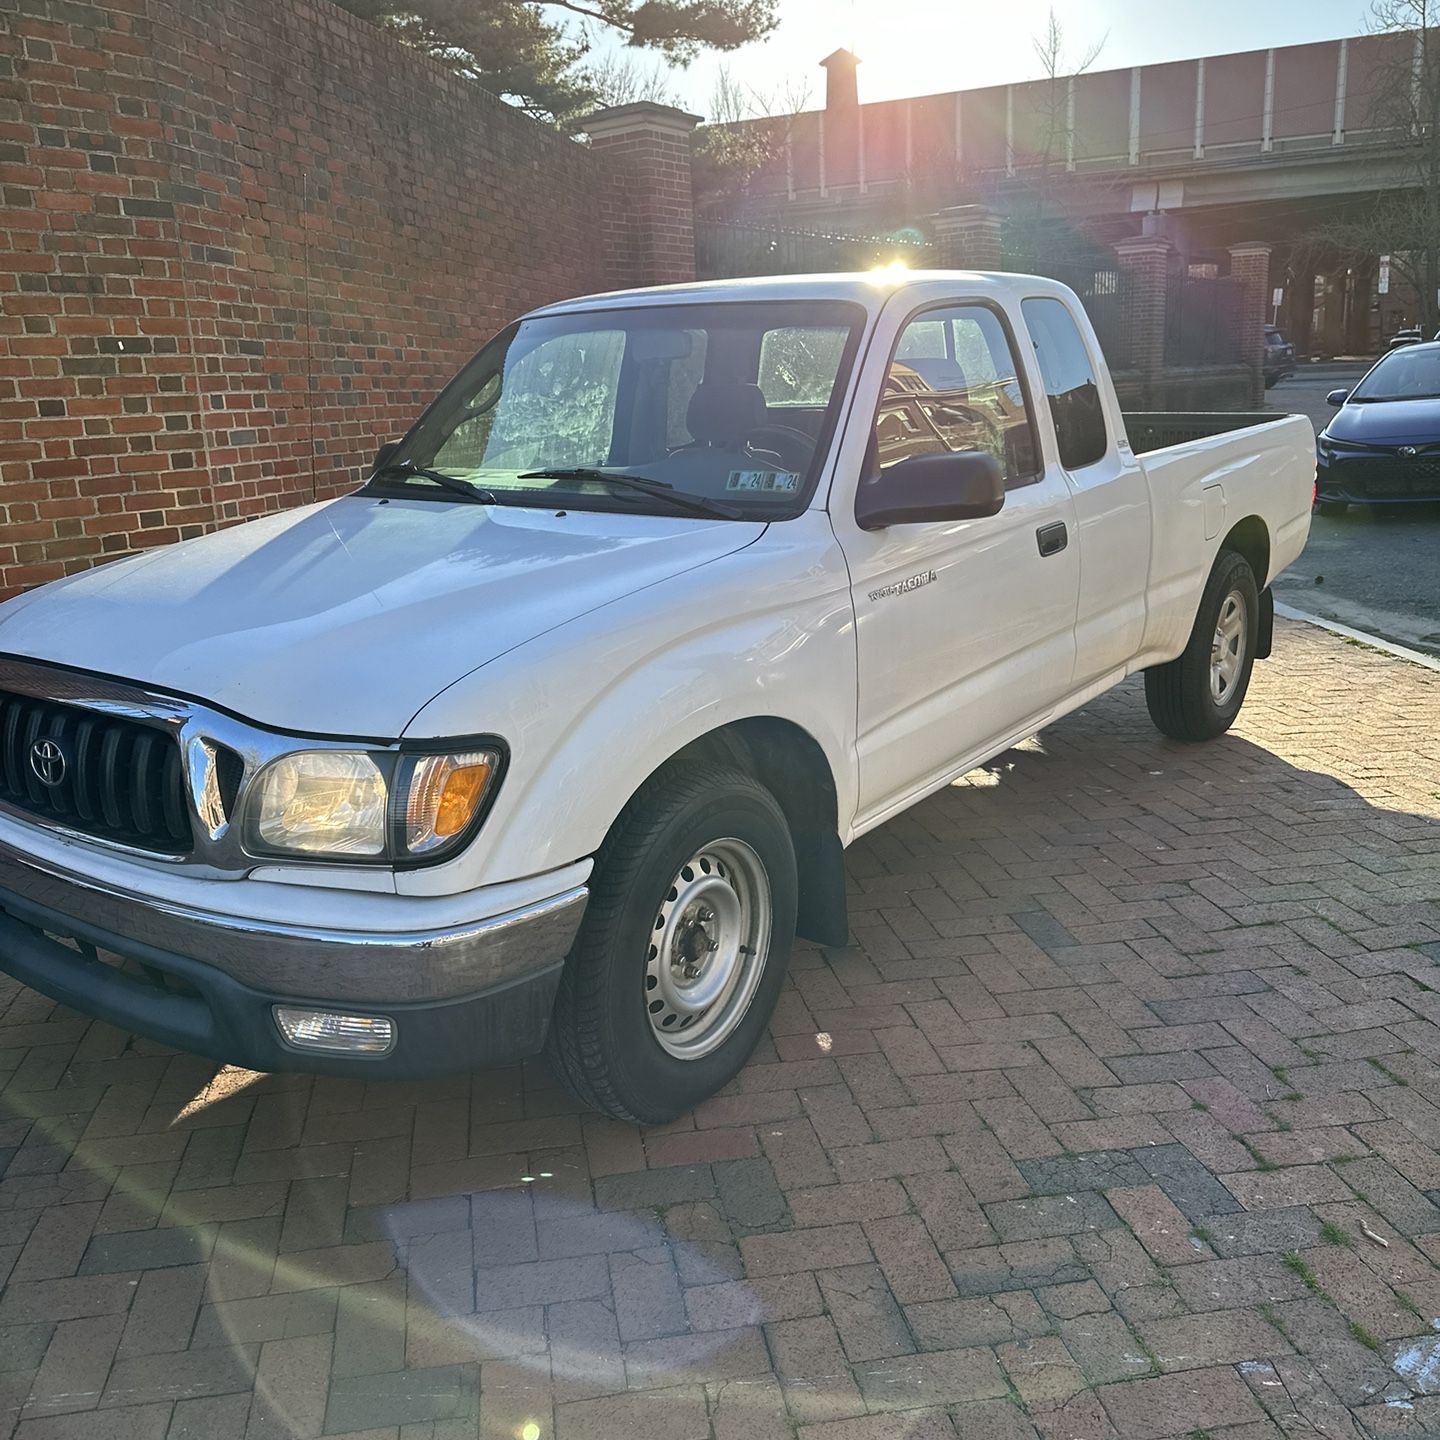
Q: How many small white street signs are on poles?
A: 2